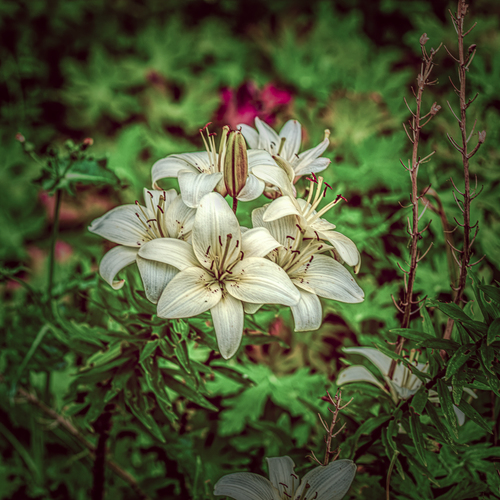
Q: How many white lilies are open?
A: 8